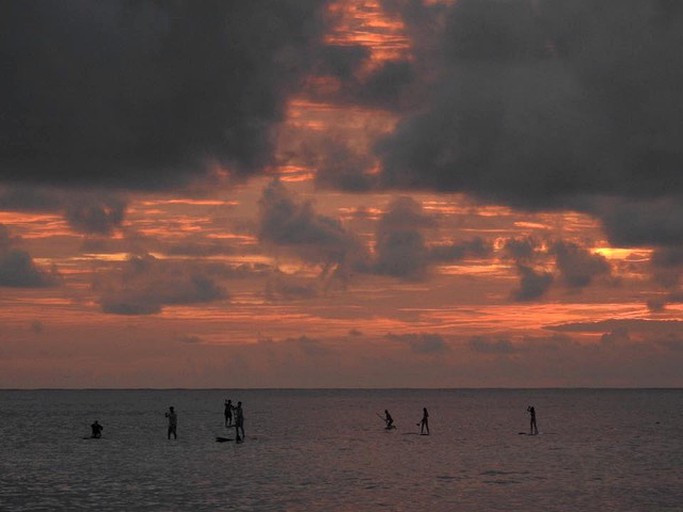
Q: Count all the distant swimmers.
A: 7